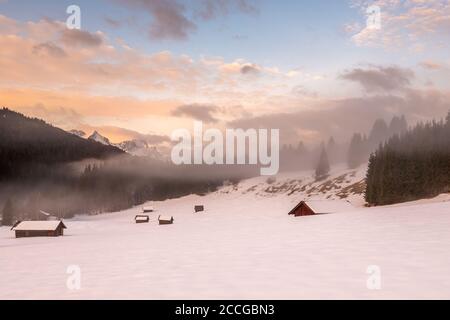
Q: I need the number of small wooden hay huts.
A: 6